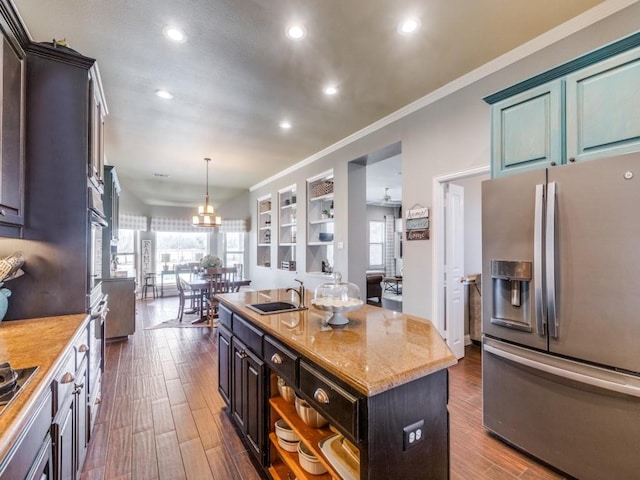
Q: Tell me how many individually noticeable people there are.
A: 0